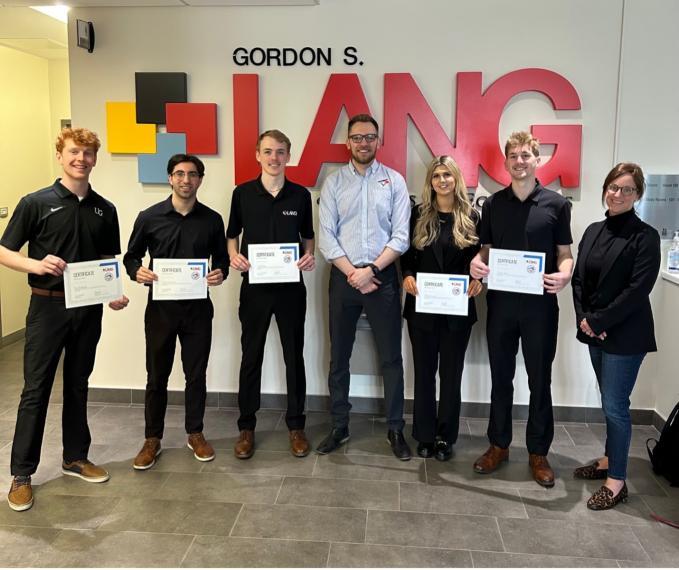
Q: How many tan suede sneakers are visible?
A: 2